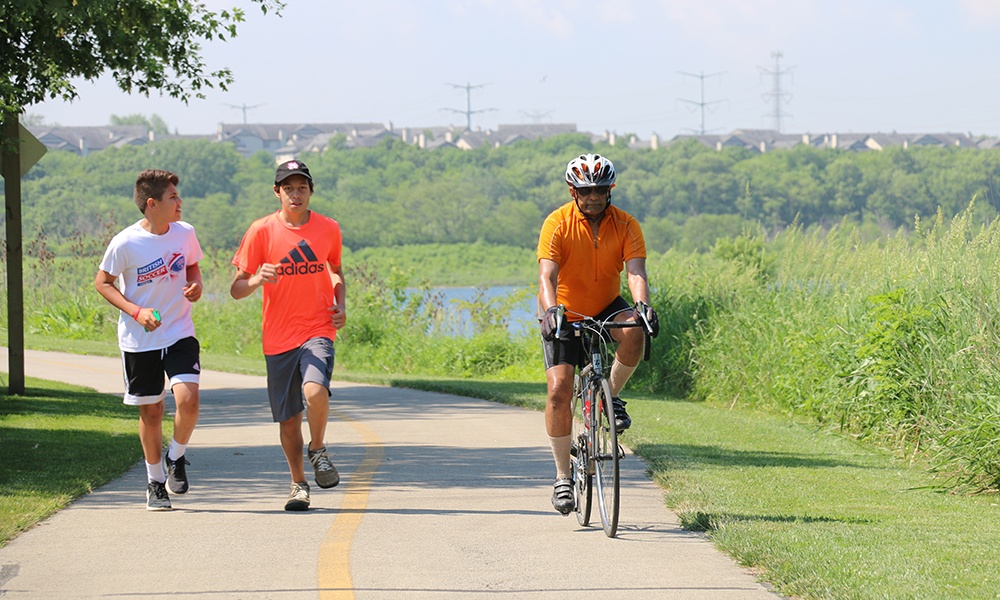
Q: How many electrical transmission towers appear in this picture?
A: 5